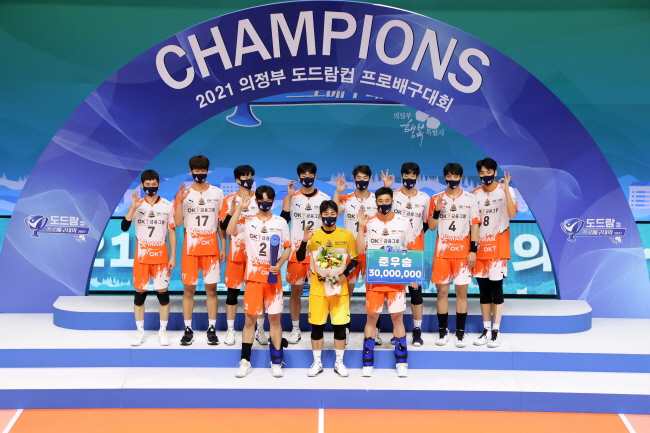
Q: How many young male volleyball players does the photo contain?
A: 11